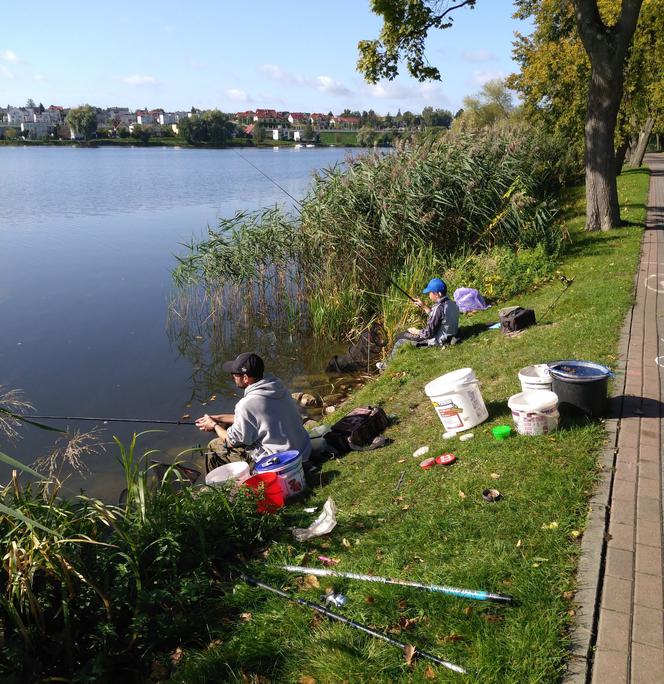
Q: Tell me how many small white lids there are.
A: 3